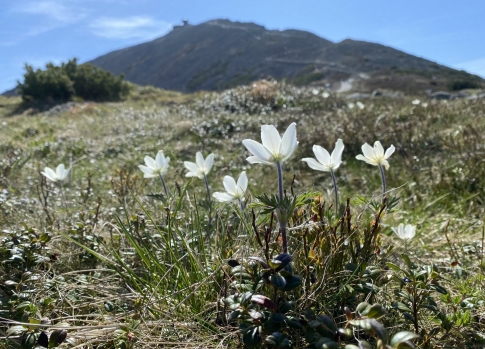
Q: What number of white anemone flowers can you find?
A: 8